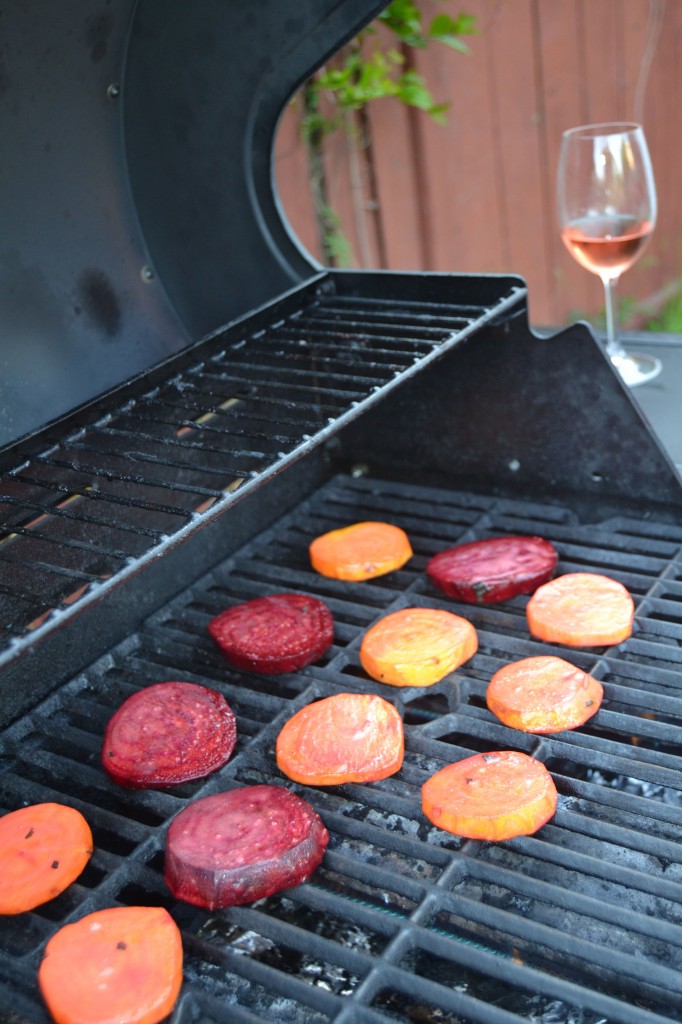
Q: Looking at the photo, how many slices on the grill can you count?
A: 12